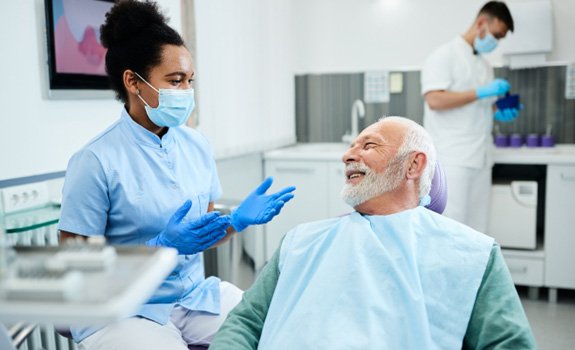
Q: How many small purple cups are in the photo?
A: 4